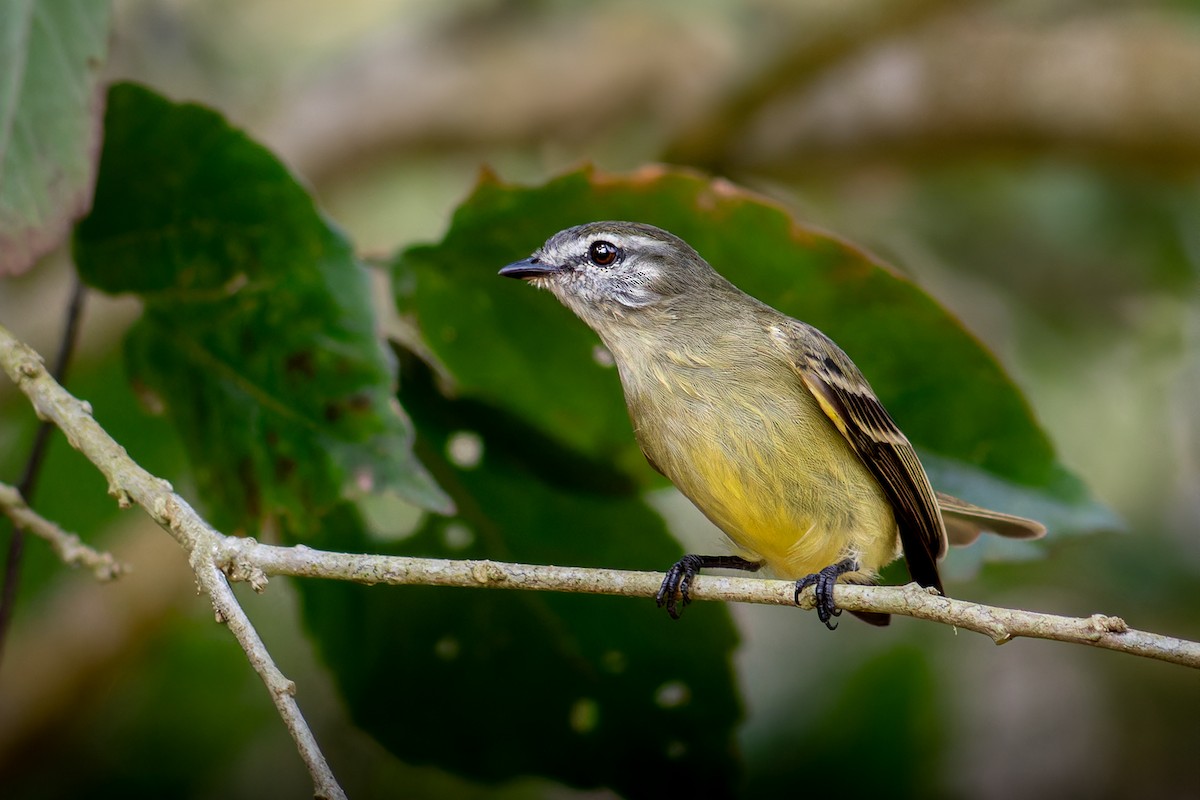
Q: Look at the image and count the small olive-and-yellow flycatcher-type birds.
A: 1